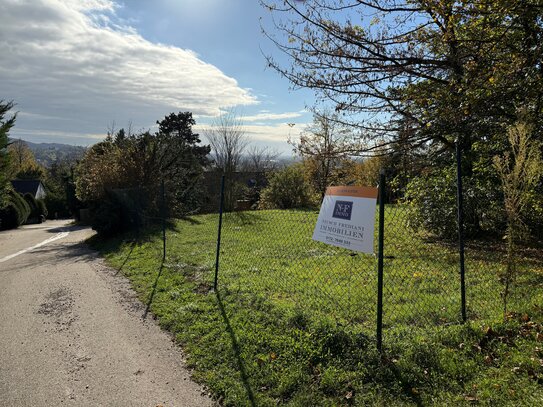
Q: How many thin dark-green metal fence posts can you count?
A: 4